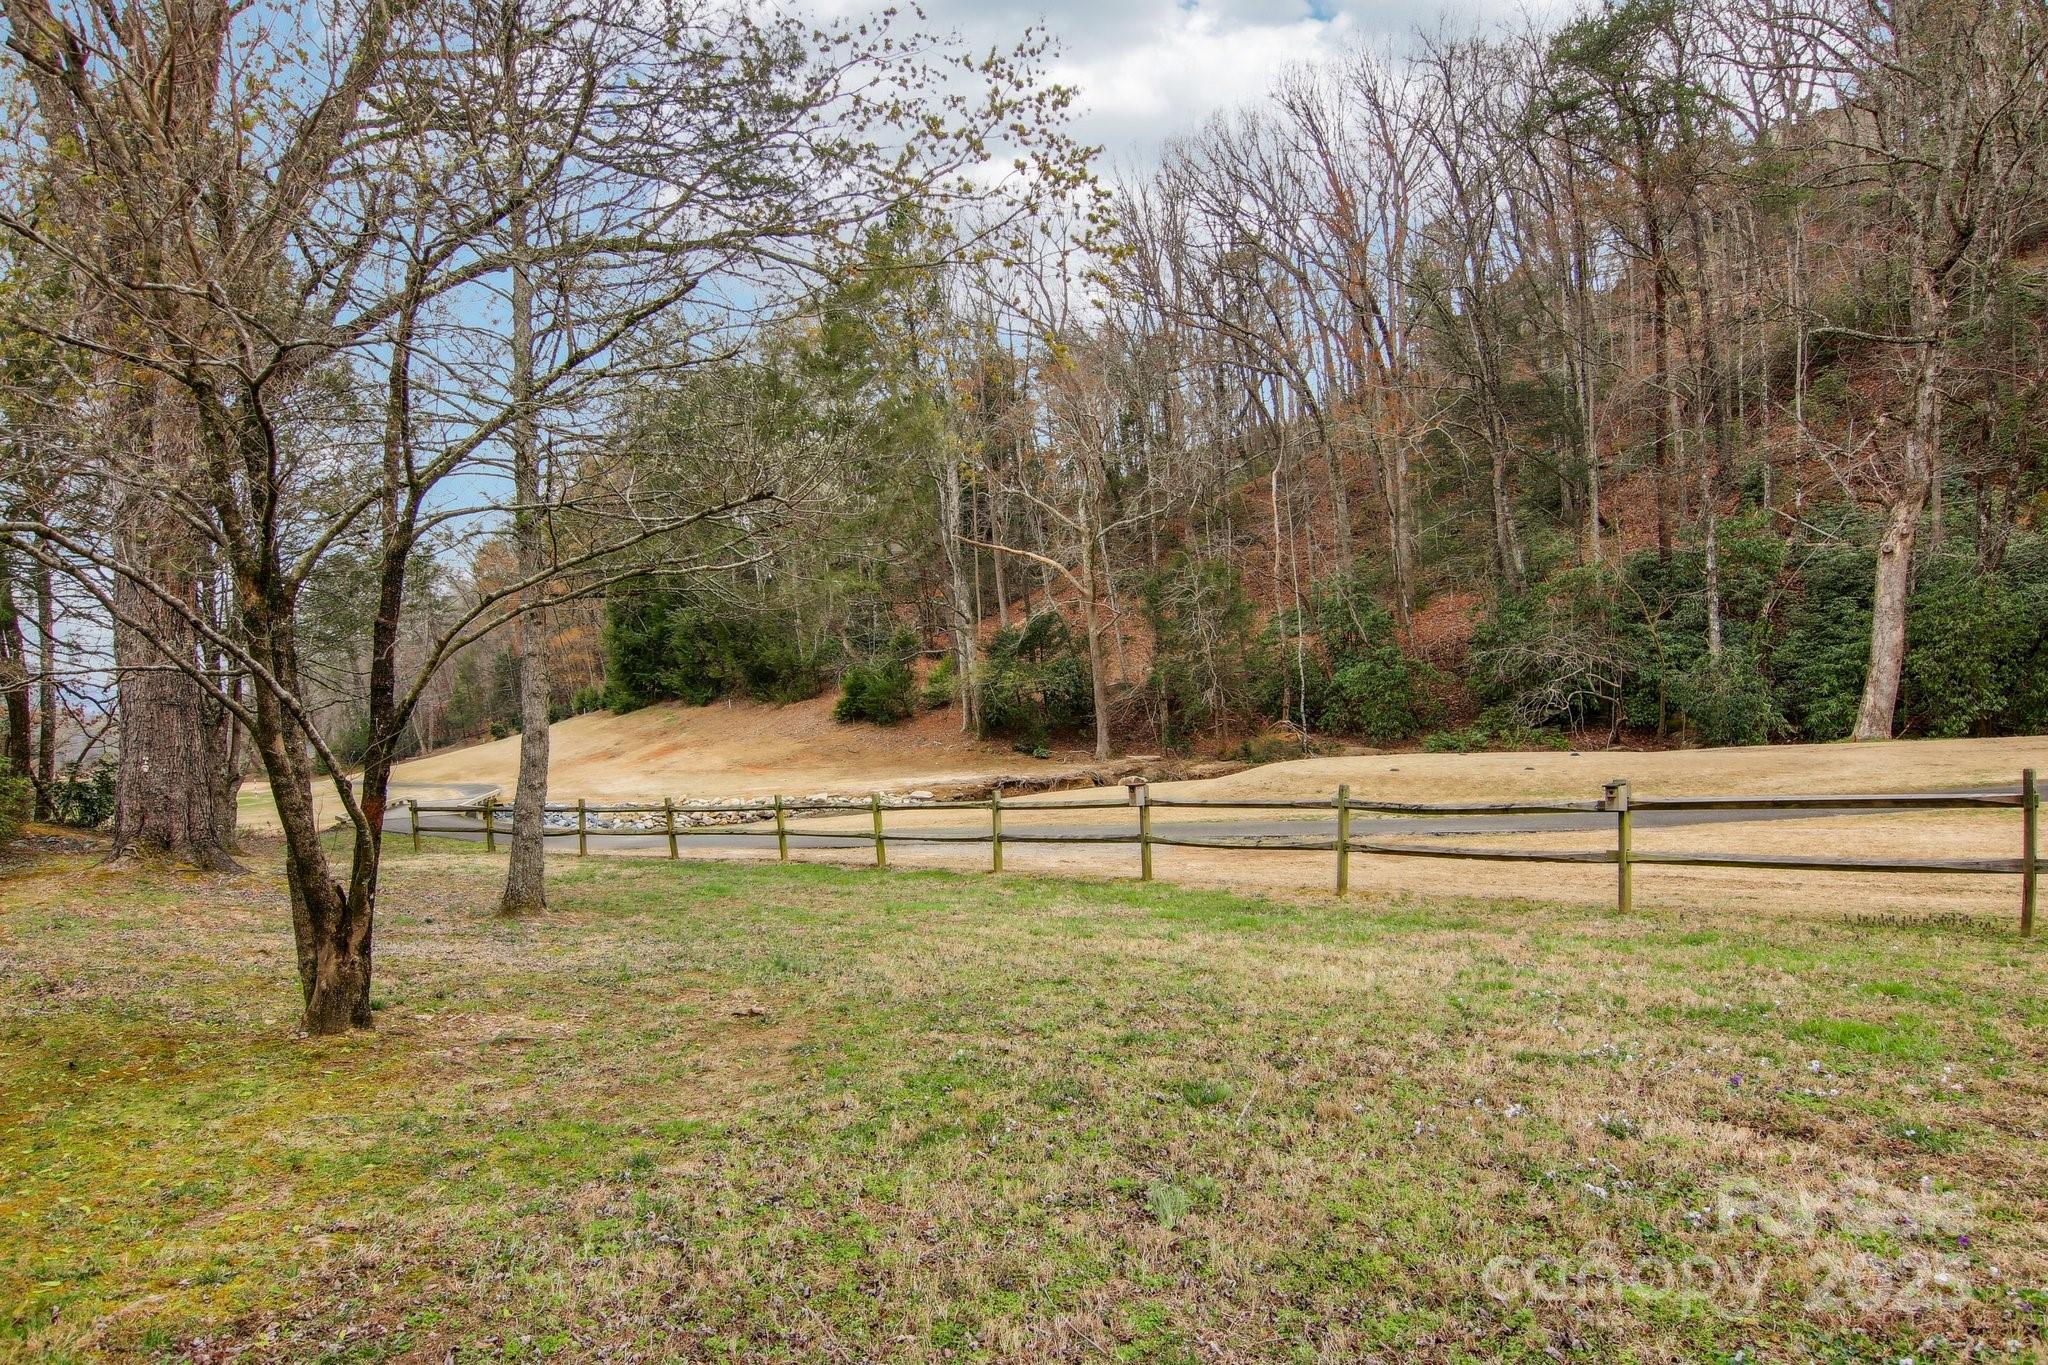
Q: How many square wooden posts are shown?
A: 11